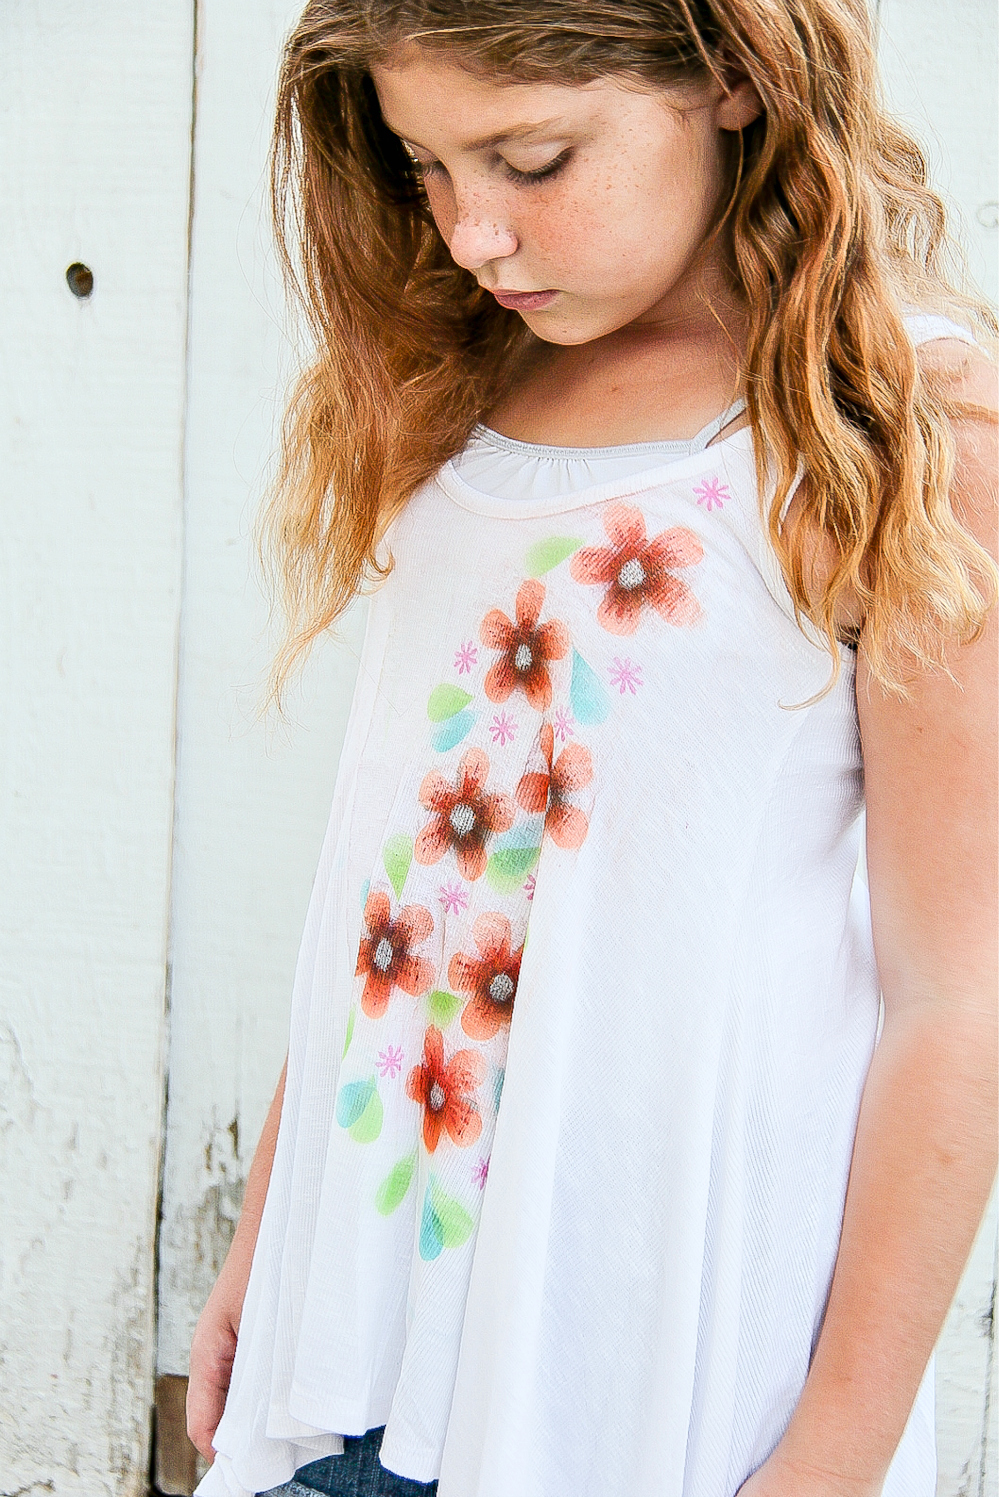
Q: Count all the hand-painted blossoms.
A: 7